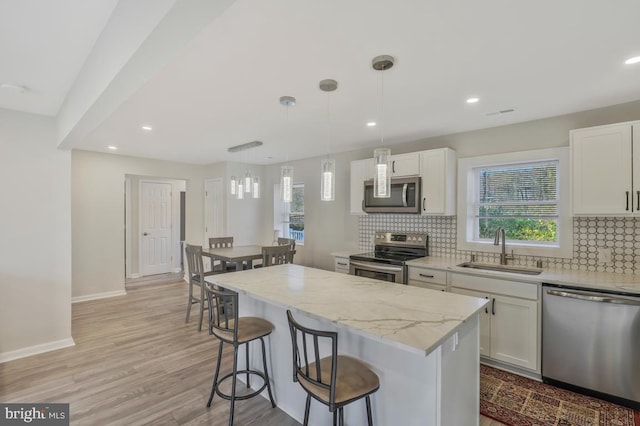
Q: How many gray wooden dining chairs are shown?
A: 4